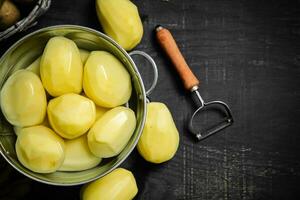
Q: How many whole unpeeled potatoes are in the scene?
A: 1